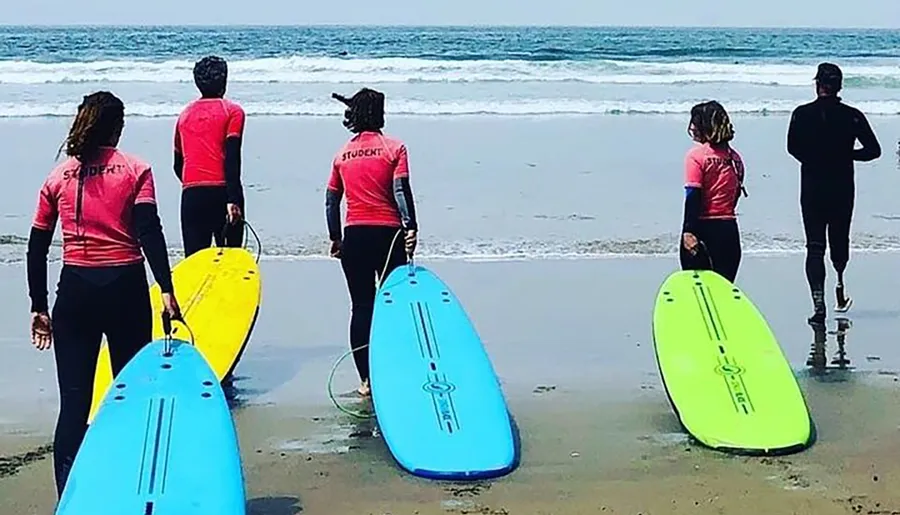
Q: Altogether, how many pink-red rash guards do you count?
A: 4